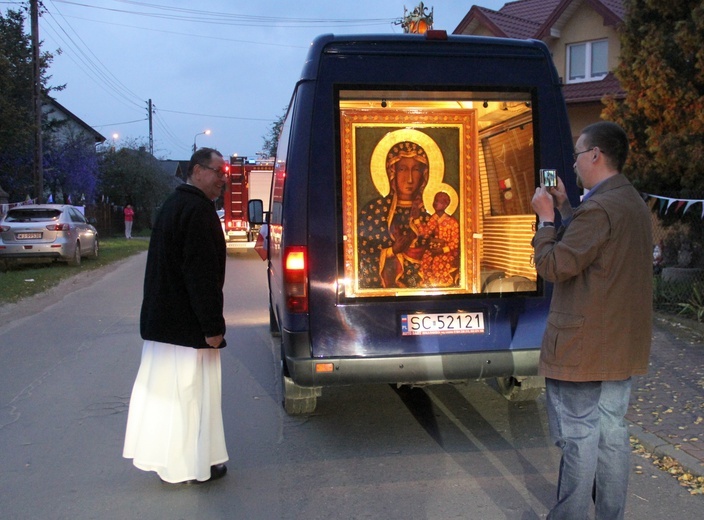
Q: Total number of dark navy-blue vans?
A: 1